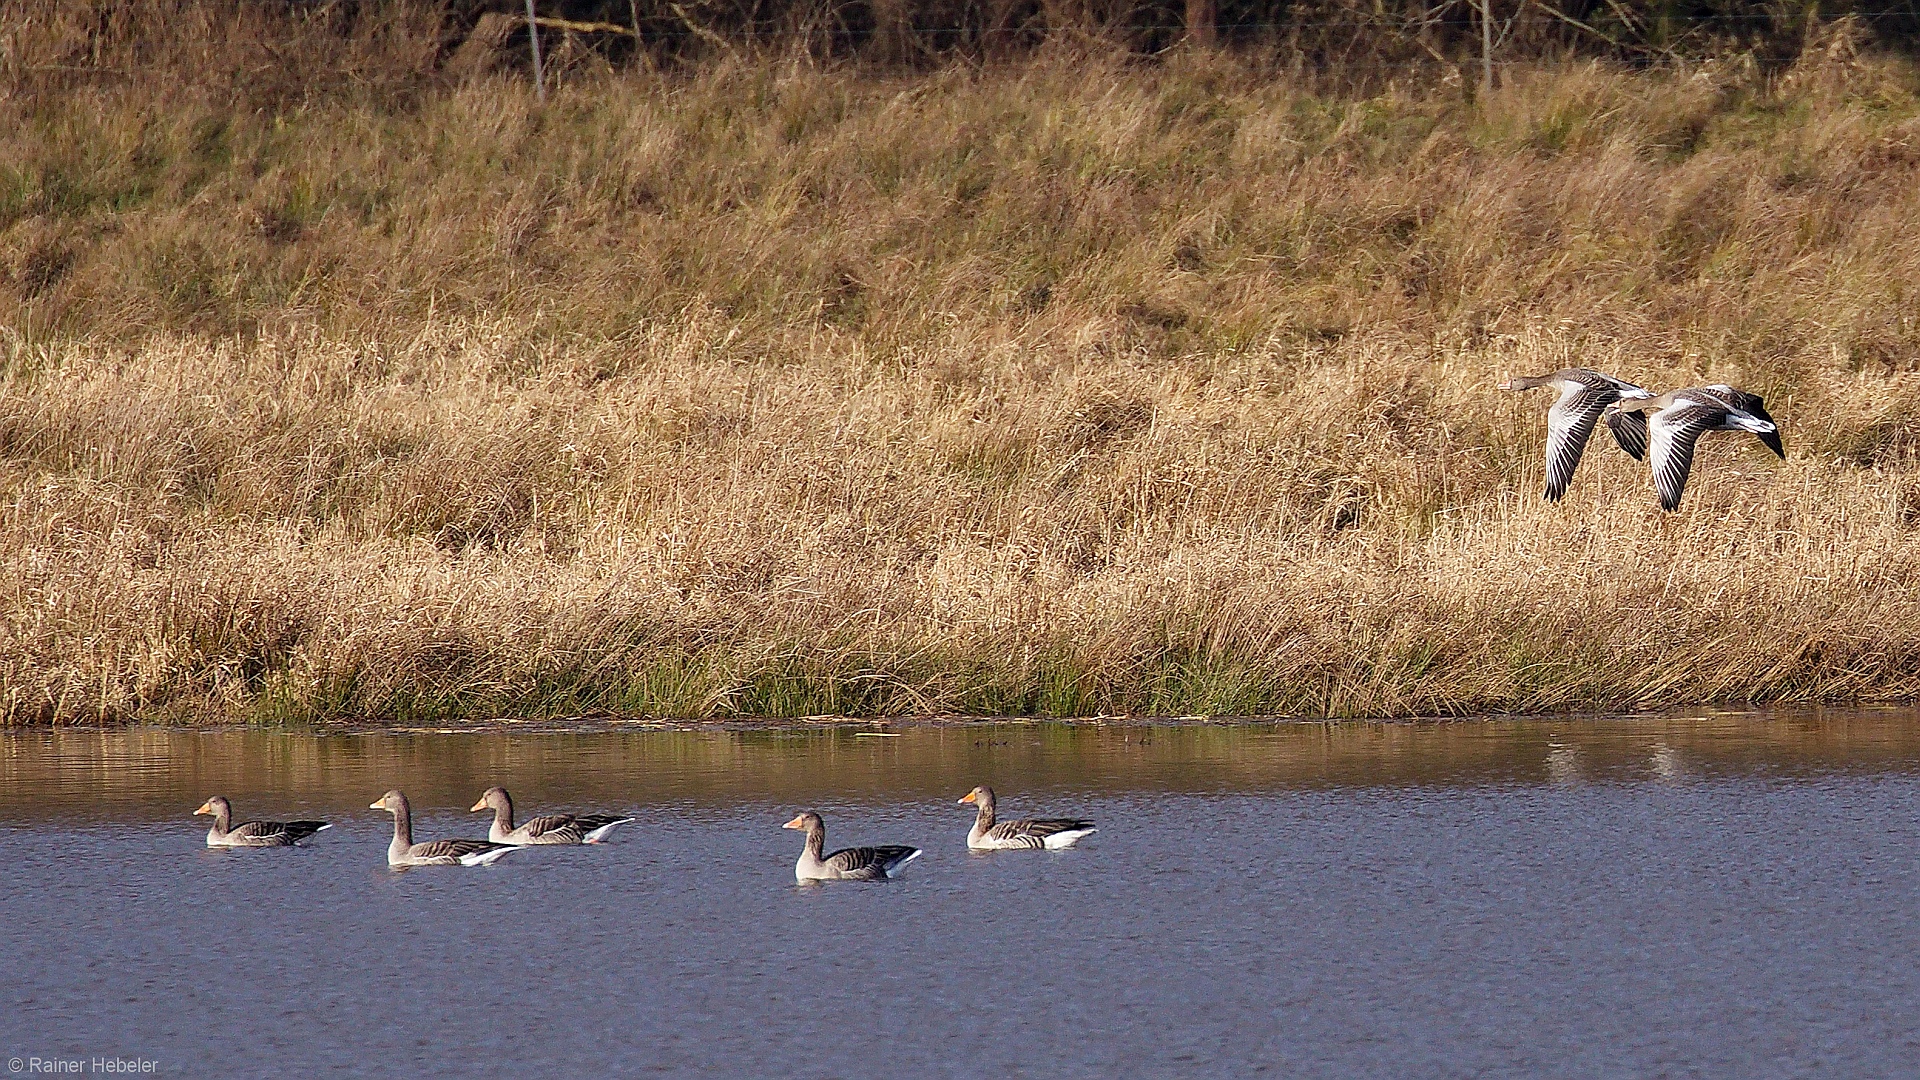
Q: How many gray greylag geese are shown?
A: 7